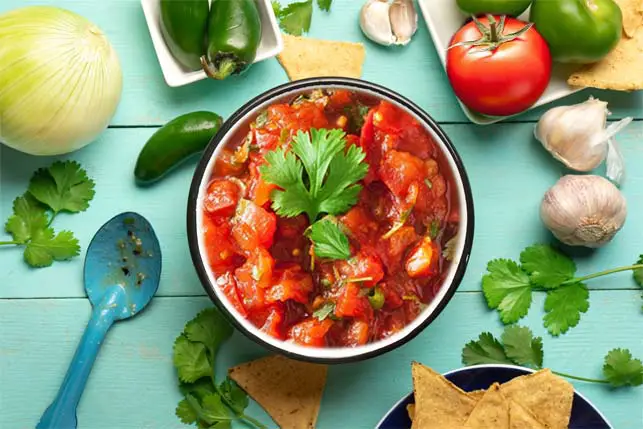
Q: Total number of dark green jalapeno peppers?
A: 3